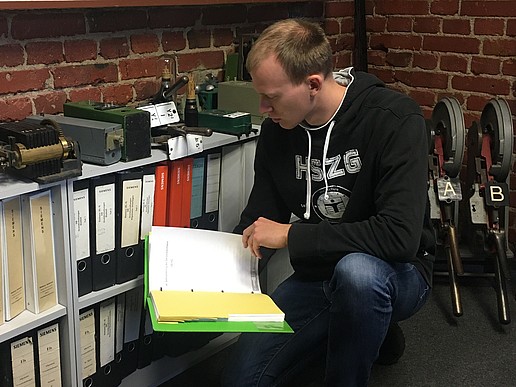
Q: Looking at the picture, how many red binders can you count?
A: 3